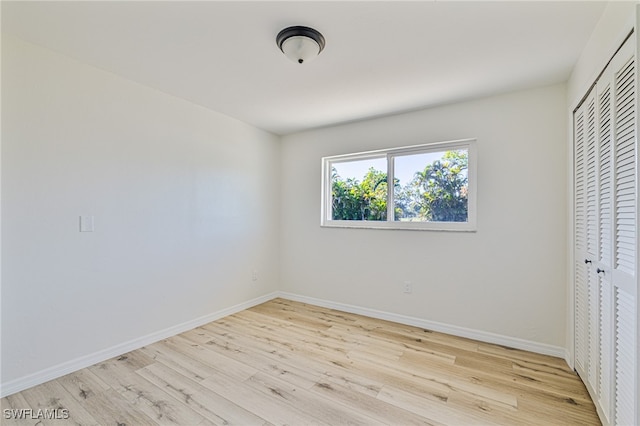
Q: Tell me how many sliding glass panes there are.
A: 2